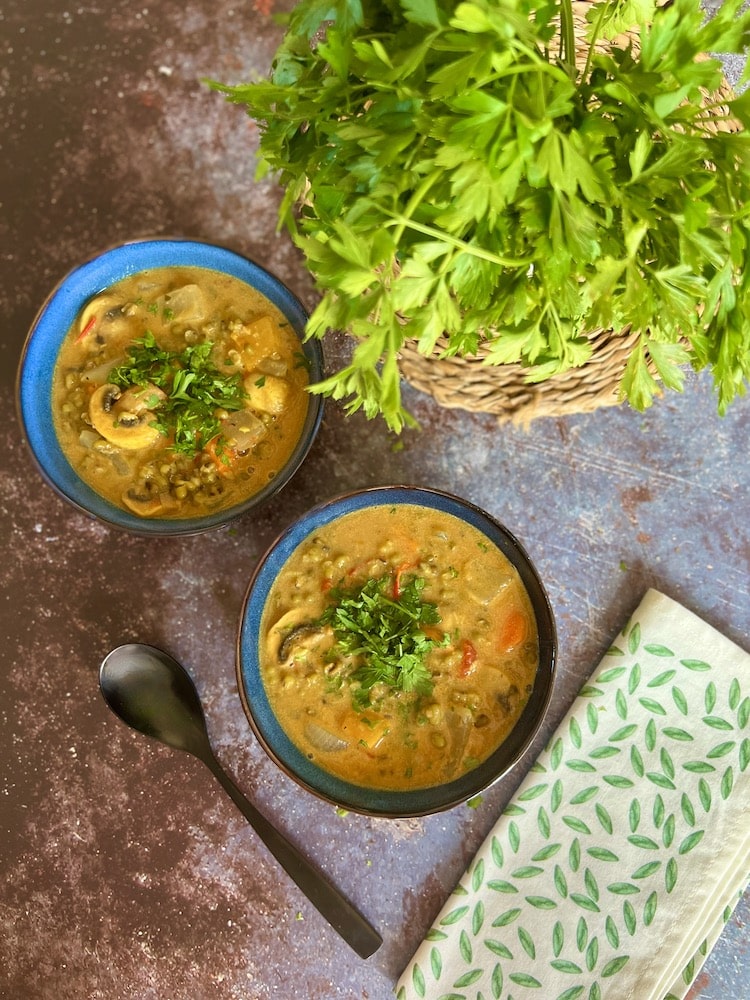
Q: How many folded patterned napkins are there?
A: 1